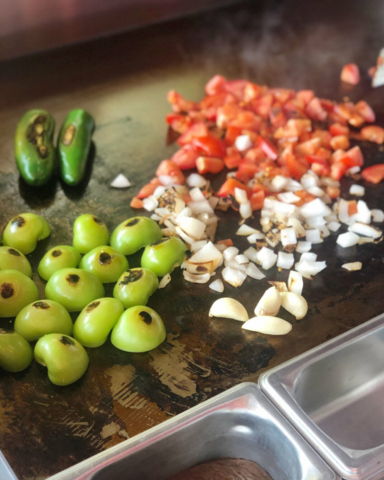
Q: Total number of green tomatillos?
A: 15